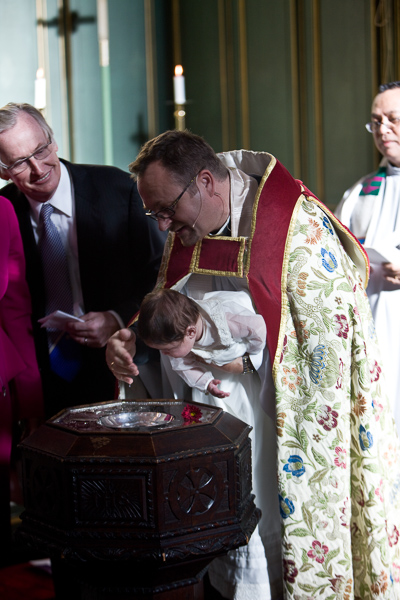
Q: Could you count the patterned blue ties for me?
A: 1